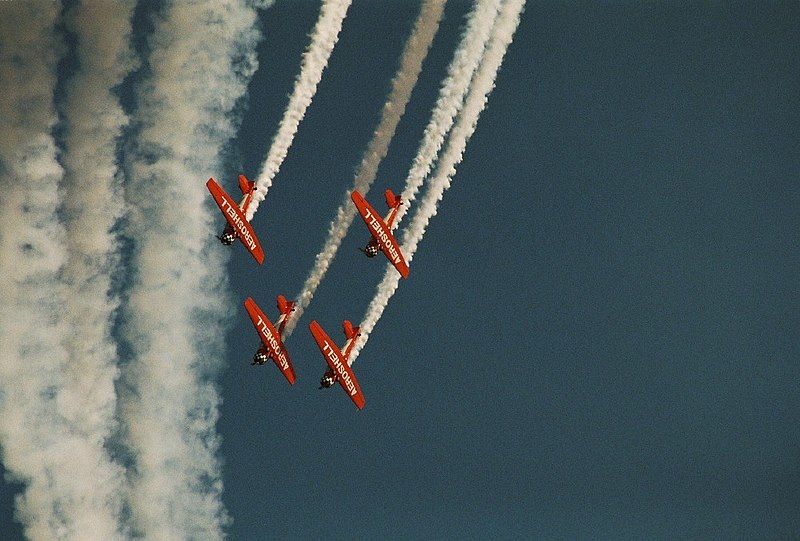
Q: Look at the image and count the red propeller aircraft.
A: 4